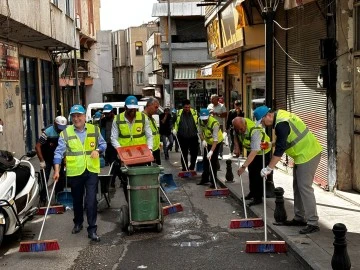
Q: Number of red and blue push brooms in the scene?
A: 7